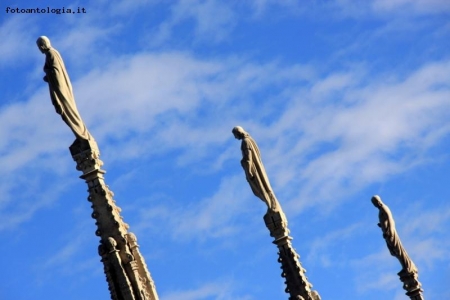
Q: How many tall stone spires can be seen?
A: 3